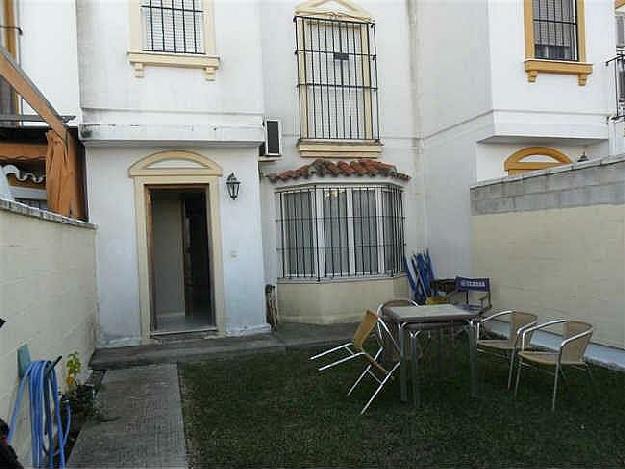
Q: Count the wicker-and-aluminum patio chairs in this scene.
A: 4